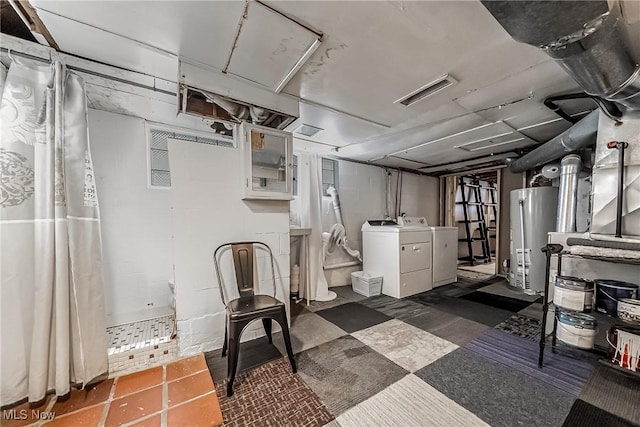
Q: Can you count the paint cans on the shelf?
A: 5